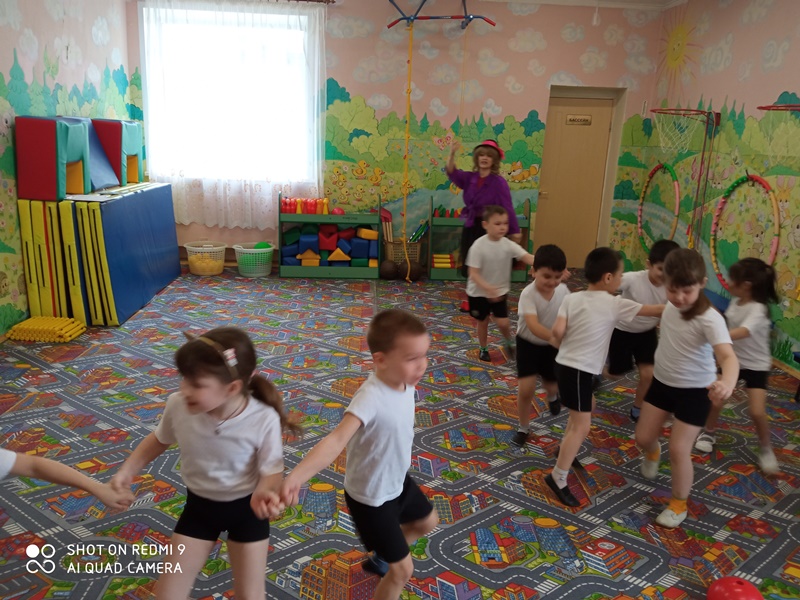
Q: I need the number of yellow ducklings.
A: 9